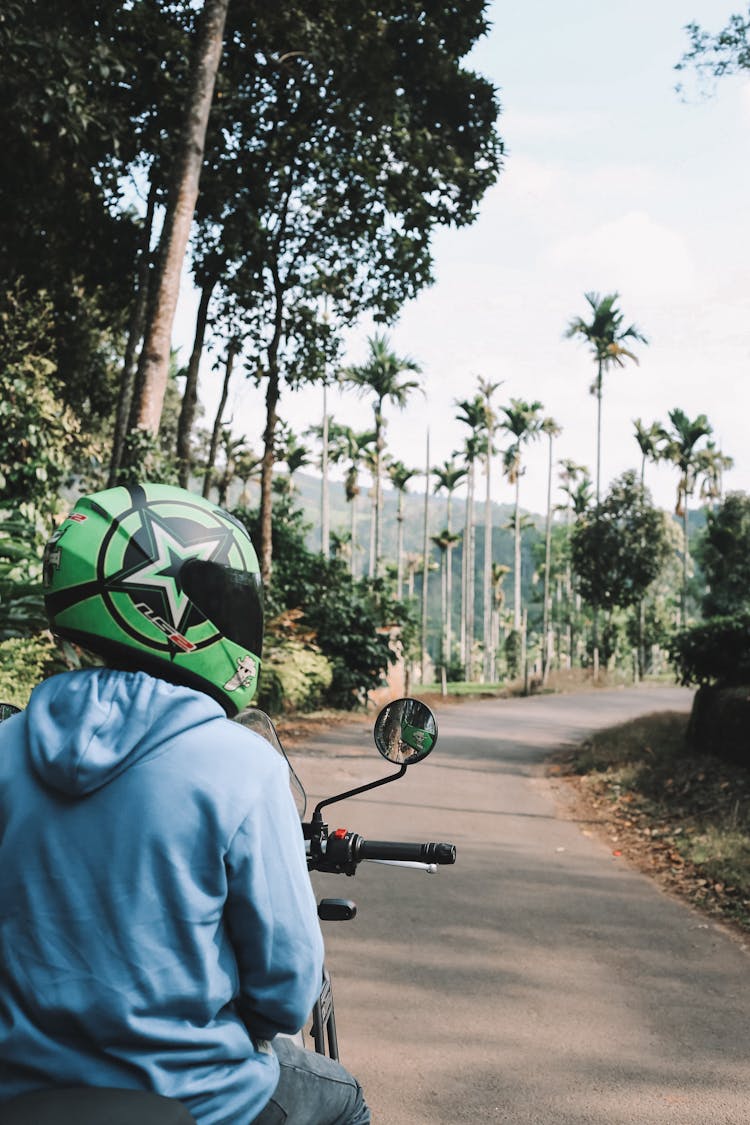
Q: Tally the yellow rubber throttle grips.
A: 0